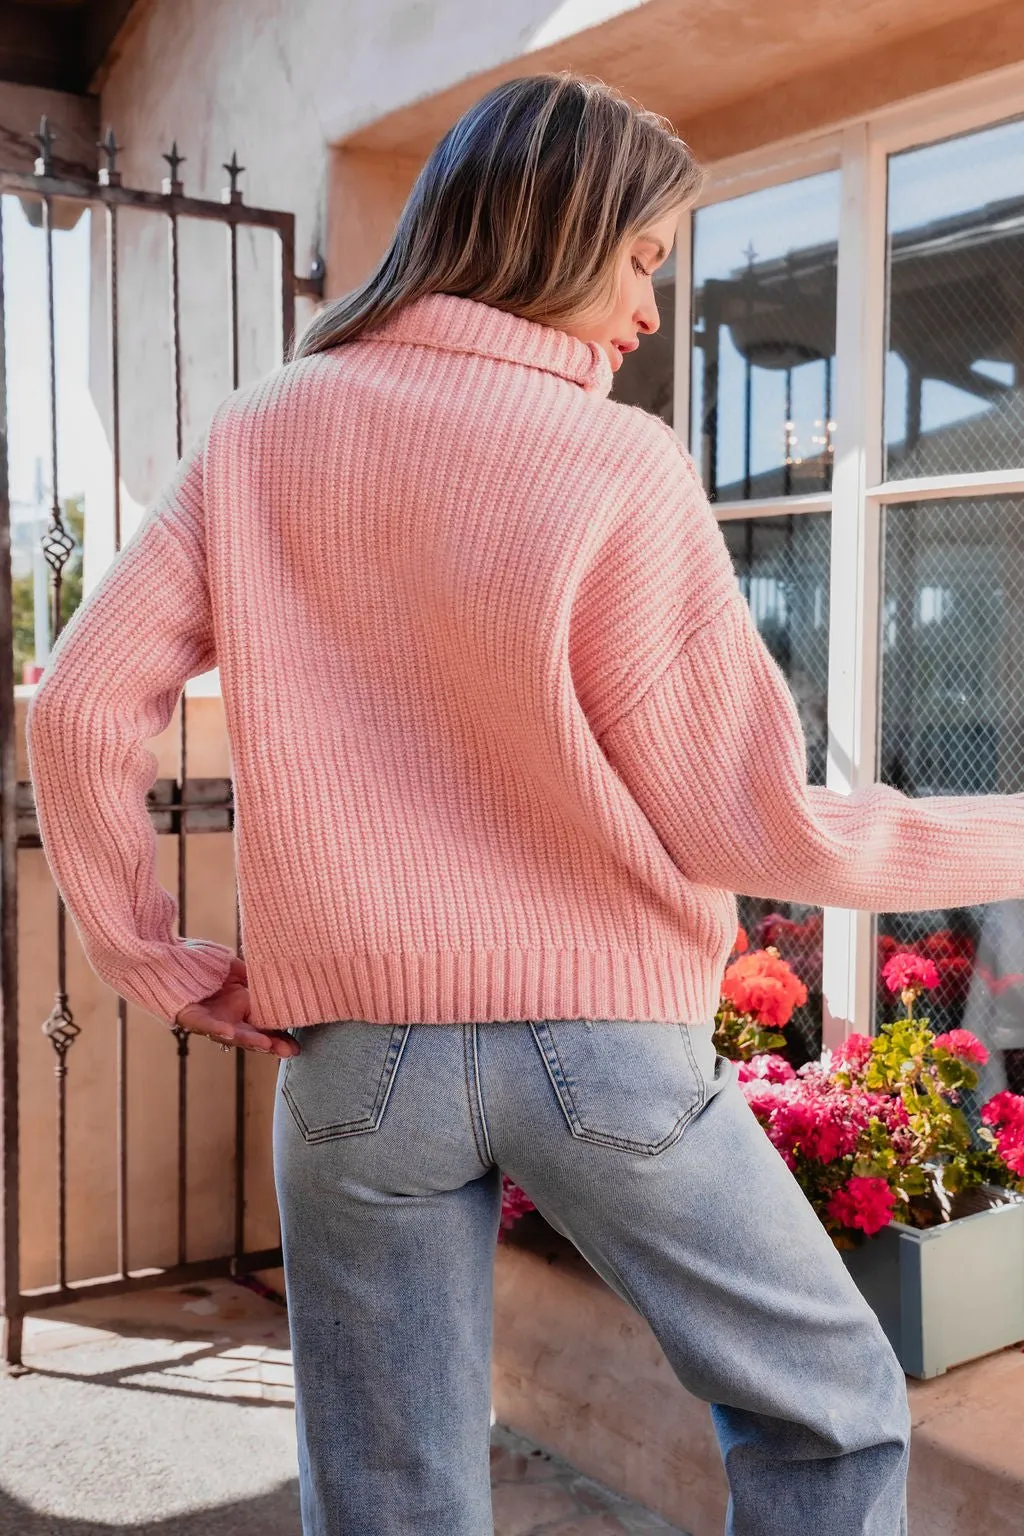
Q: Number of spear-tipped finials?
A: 4